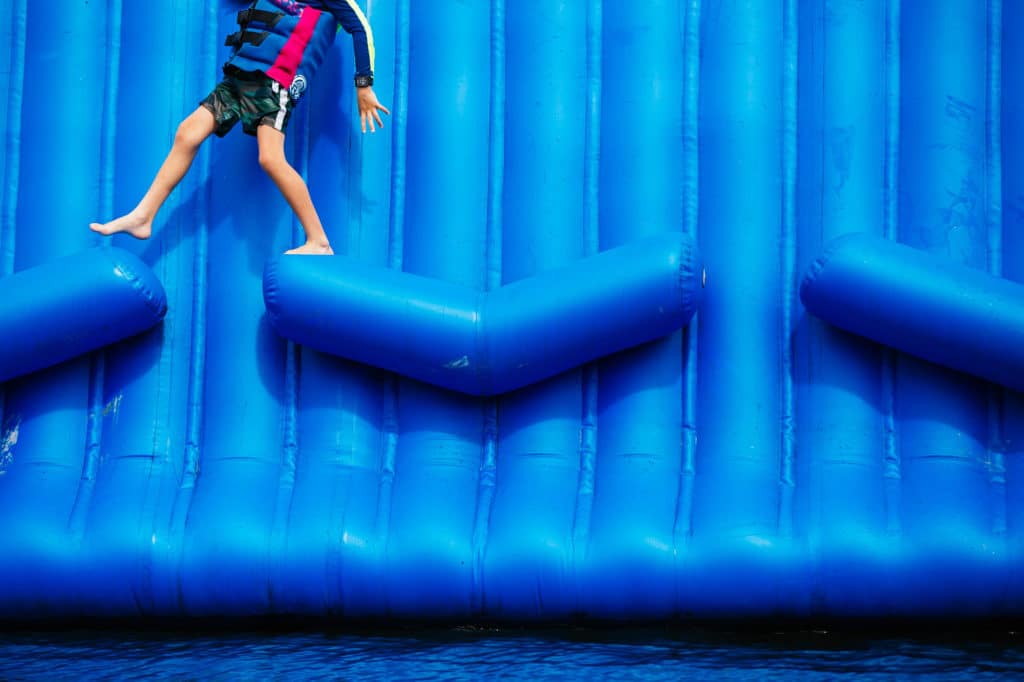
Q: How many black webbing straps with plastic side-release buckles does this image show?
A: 2